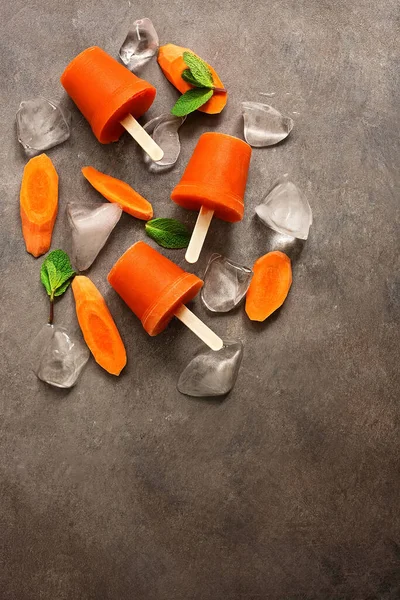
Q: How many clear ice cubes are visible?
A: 9